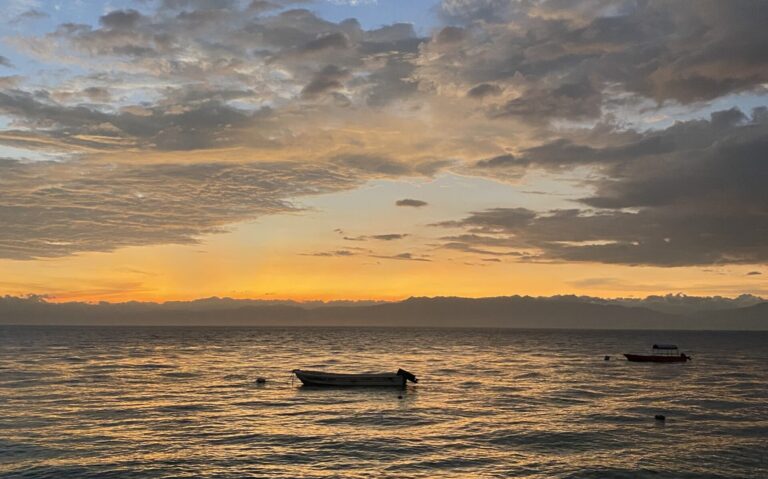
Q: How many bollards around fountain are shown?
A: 0